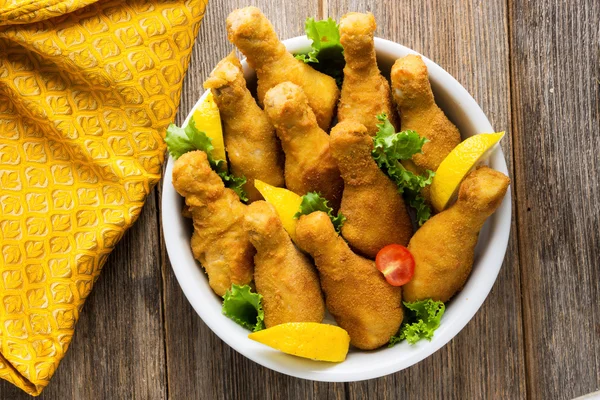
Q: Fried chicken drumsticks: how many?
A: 10